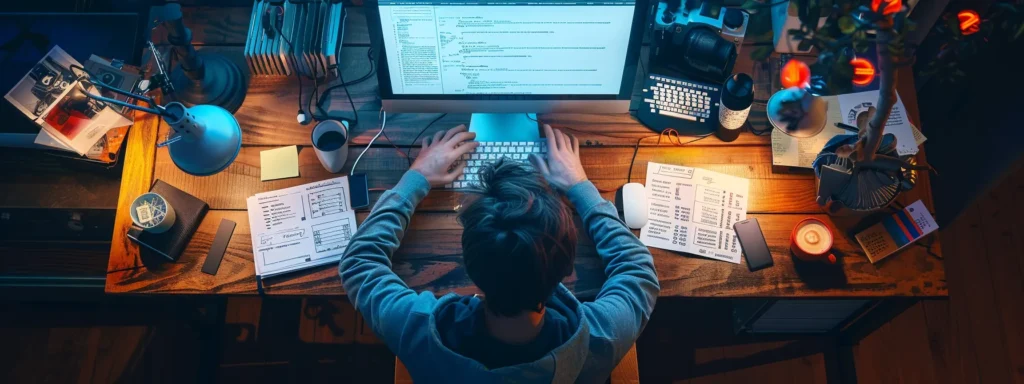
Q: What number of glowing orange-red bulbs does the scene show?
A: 4